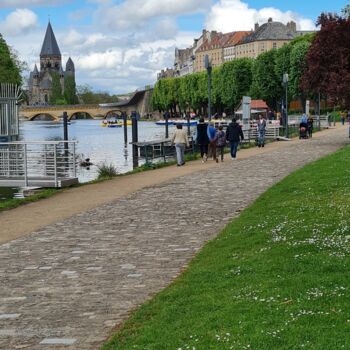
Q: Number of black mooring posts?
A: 5